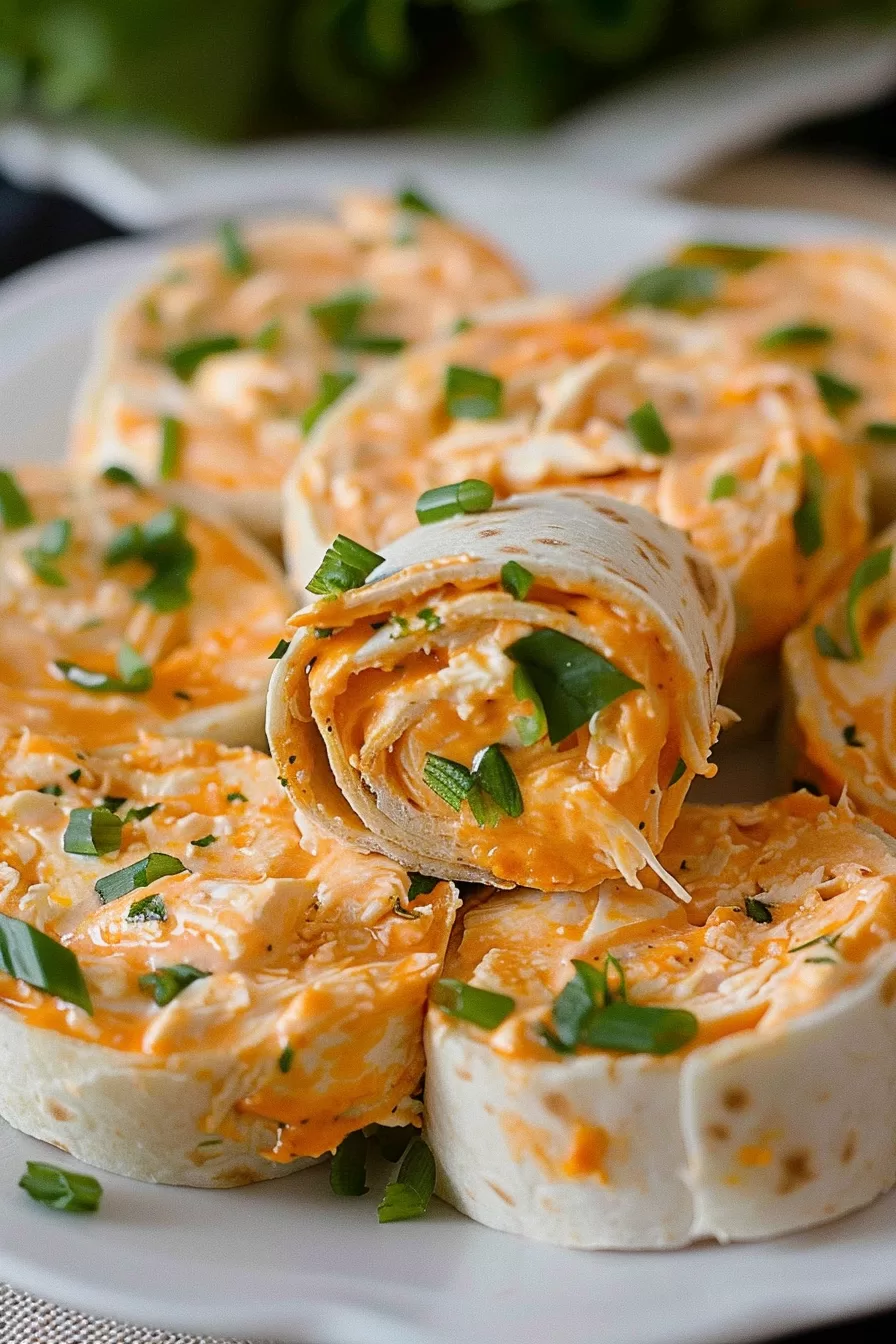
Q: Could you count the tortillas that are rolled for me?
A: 8